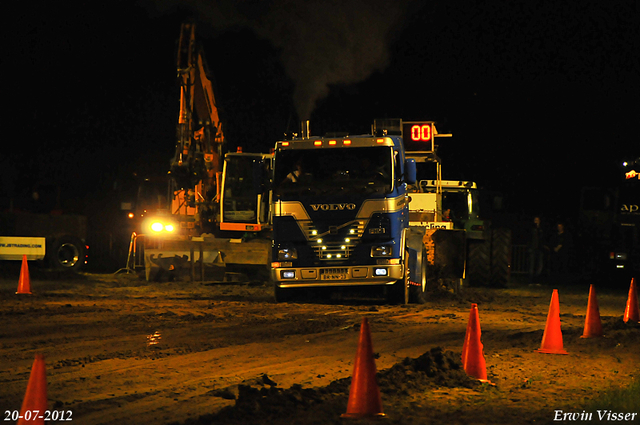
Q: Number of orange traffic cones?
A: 7